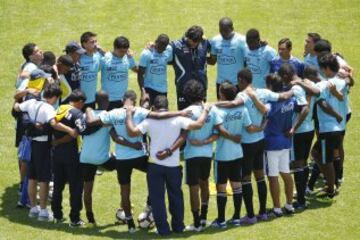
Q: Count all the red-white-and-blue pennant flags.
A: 0